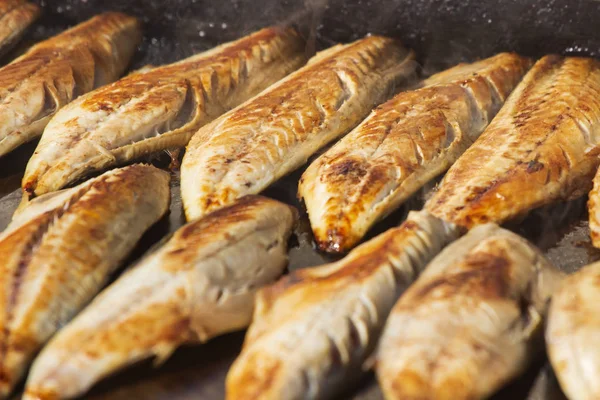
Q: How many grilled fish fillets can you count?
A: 12